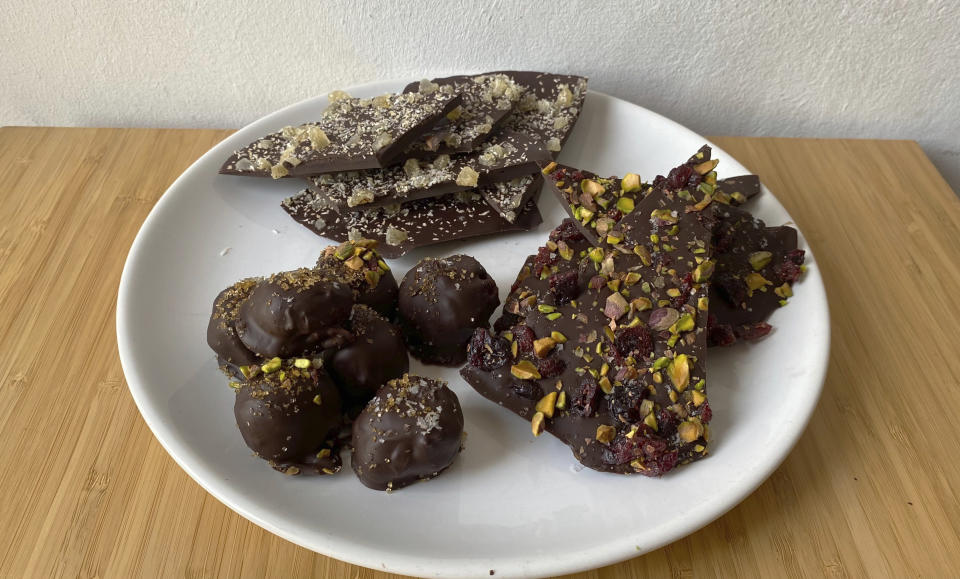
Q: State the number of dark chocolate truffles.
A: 7